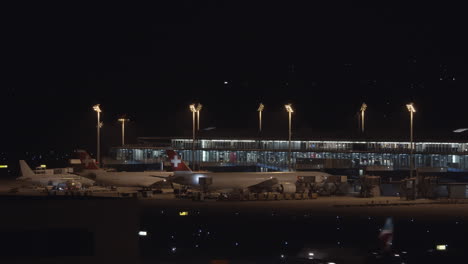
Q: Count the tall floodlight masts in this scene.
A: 8